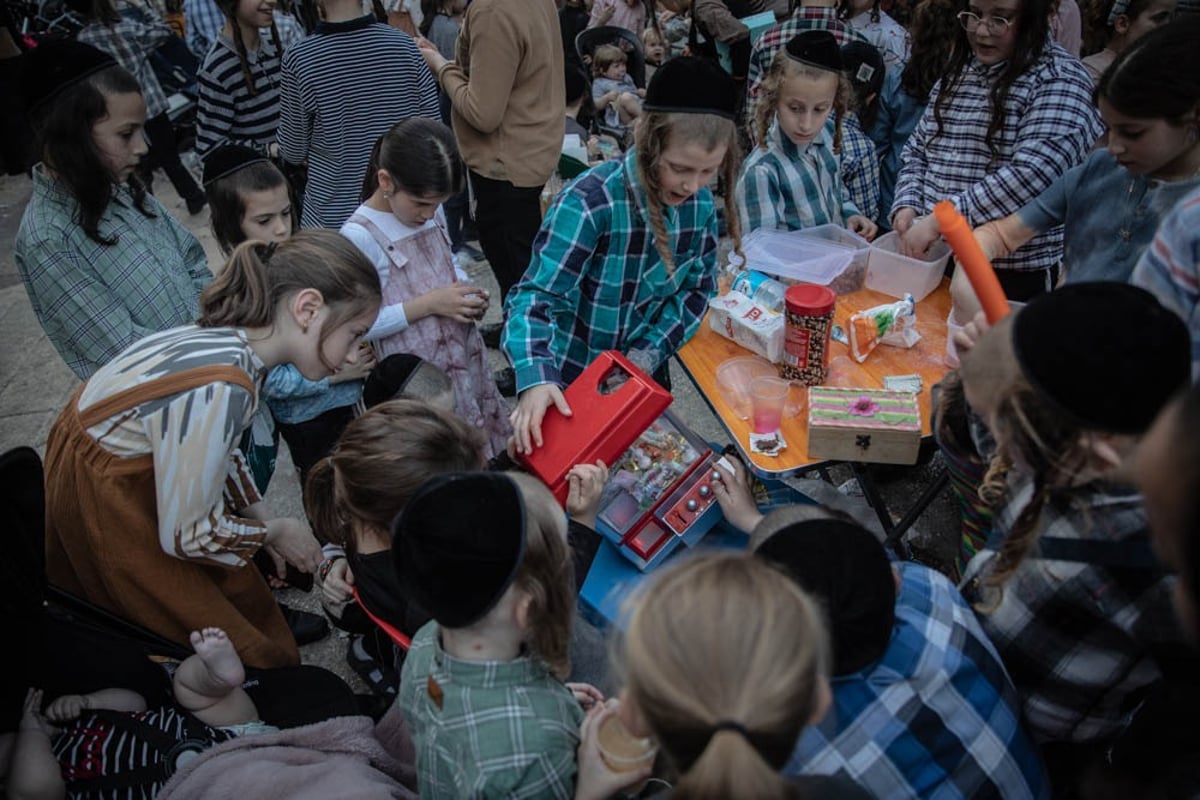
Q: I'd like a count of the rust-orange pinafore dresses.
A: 1